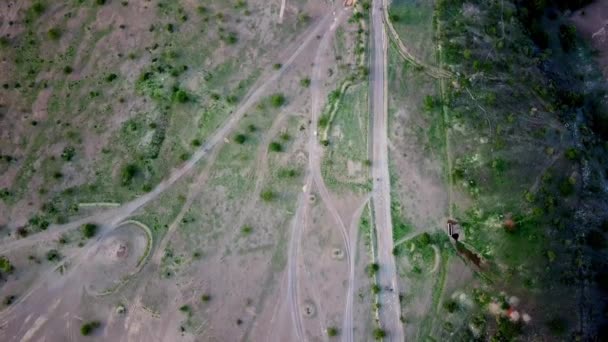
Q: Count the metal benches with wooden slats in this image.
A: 0